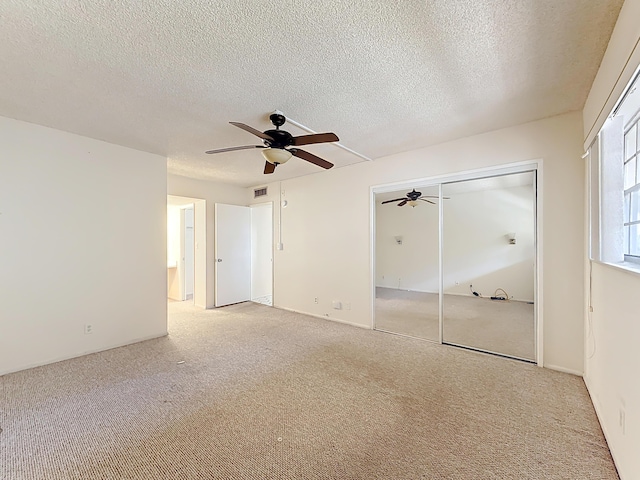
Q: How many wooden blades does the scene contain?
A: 5